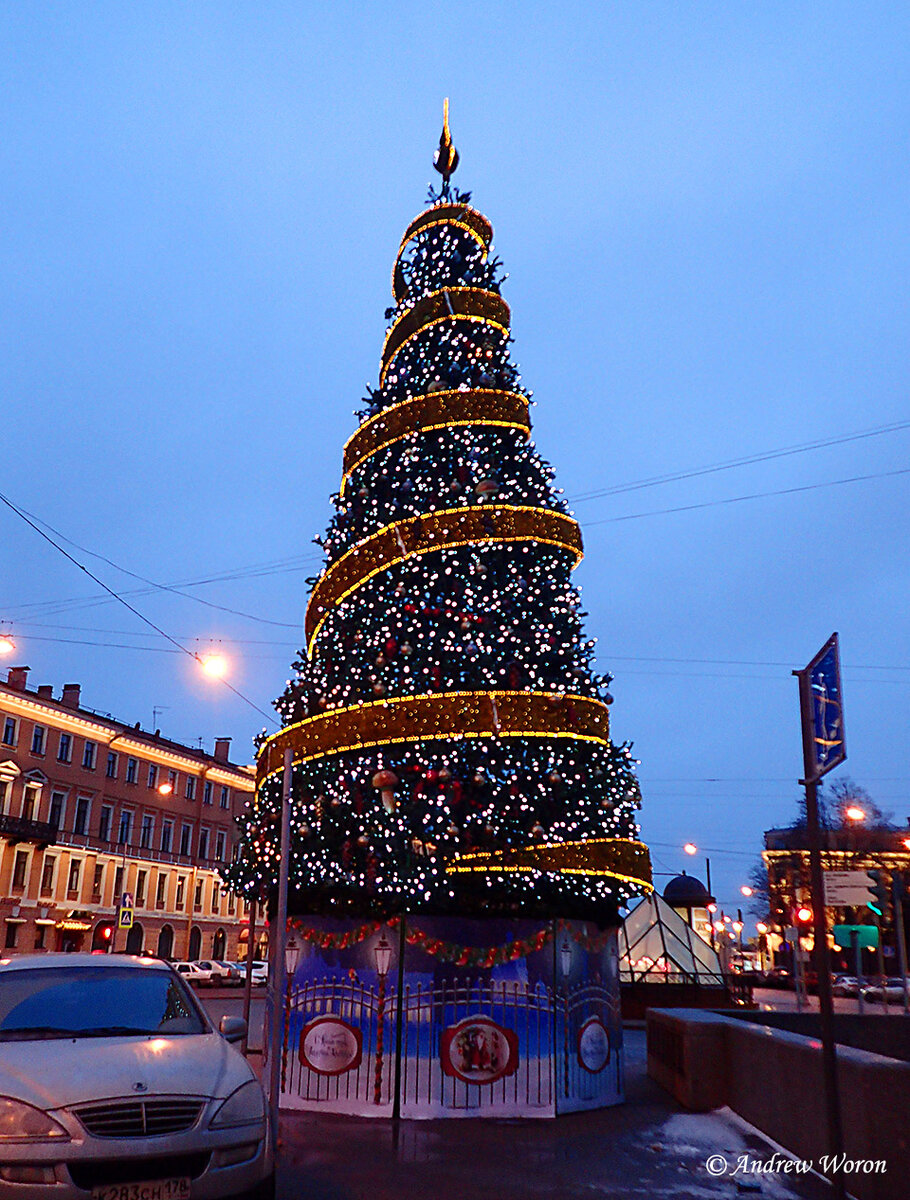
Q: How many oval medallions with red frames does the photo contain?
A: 3